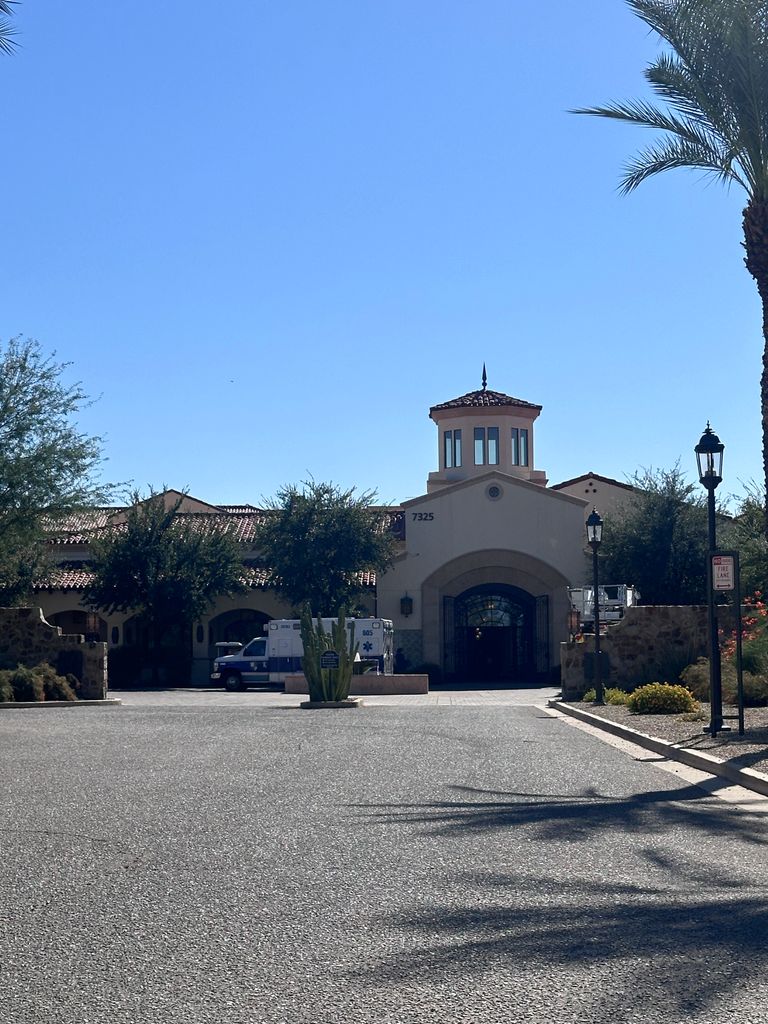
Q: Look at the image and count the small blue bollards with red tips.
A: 0